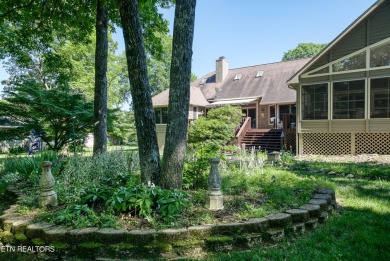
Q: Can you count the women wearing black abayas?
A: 0